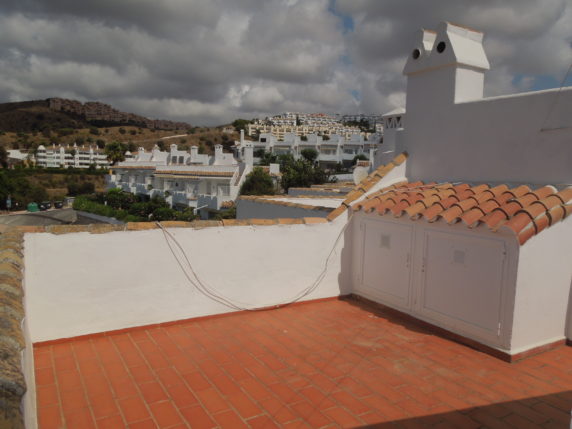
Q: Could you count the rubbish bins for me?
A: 4